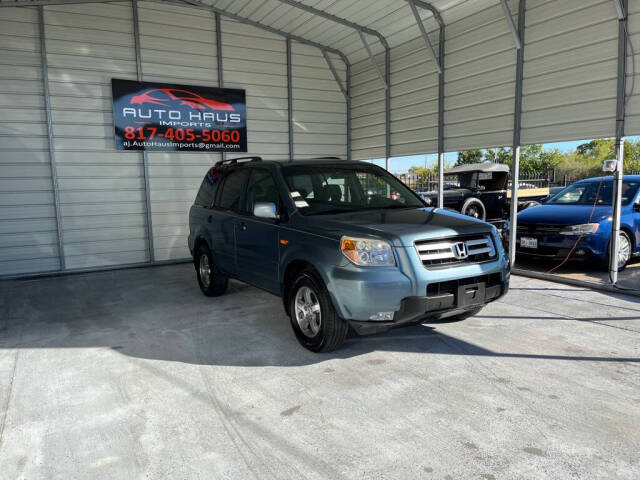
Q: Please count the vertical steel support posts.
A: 9